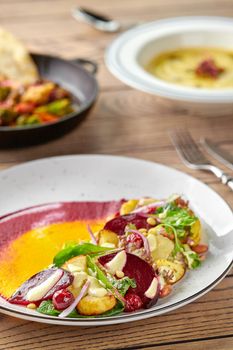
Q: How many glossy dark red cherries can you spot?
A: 3